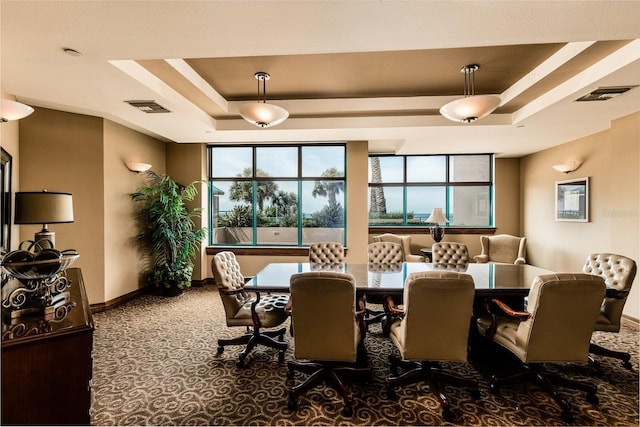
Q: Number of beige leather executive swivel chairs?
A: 8